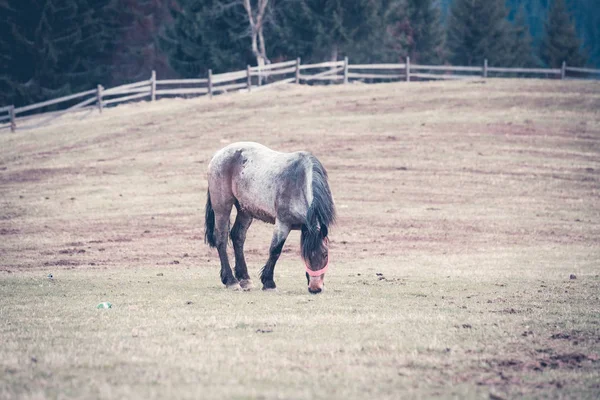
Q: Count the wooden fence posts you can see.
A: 10